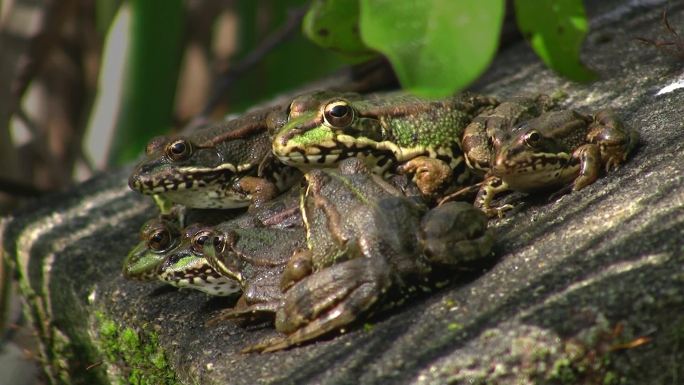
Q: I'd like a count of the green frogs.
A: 6